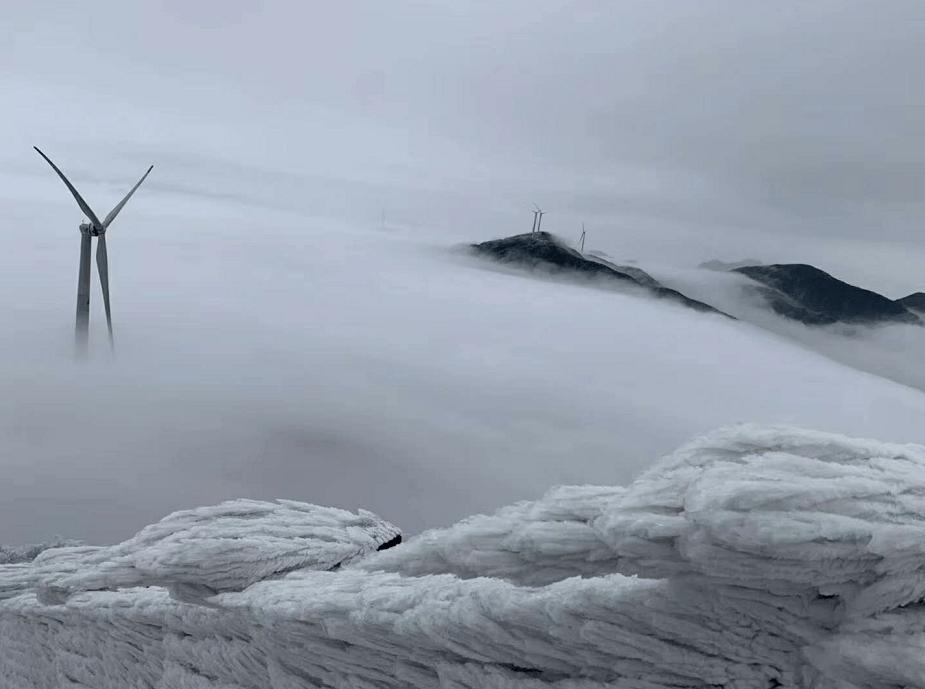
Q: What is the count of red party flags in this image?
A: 0